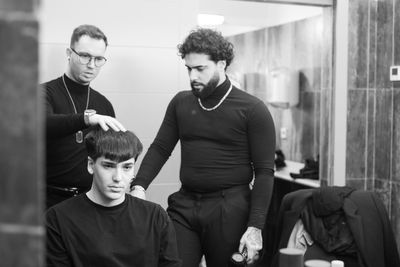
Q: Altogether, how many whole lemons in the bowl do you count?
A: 0